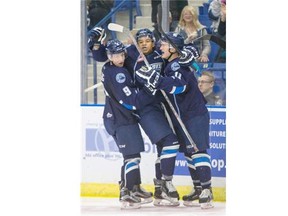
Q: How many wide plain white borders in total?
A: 2